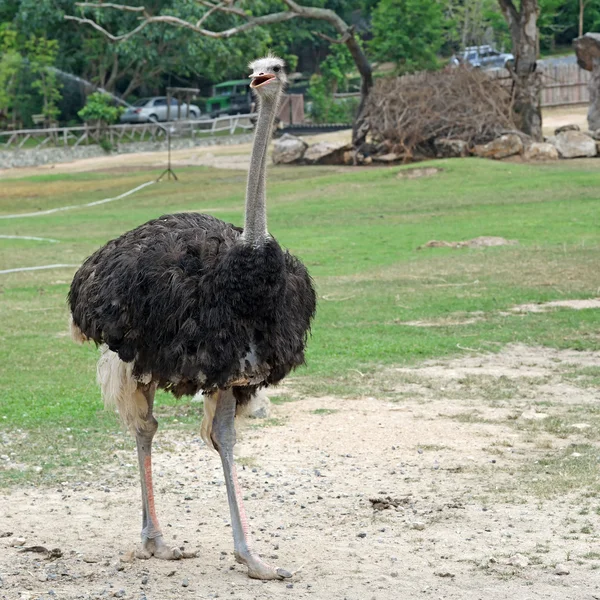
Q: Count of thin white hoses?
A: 3